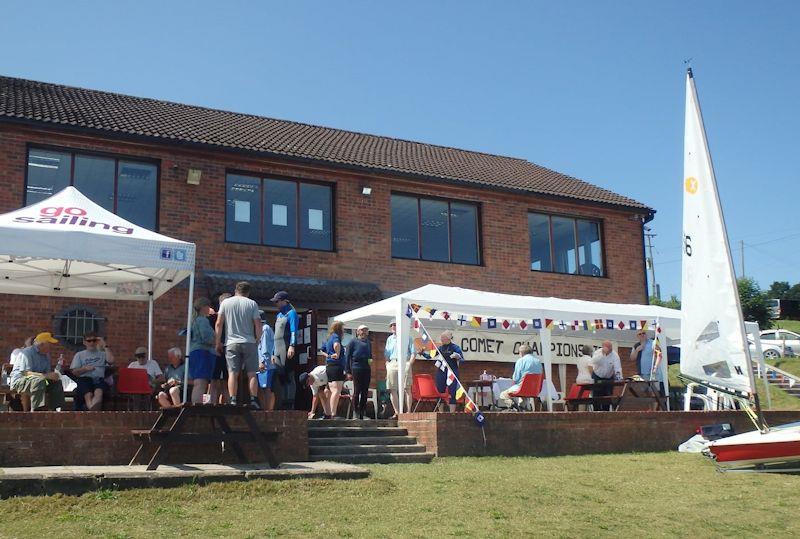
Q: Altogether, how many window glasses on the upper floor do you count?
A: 12